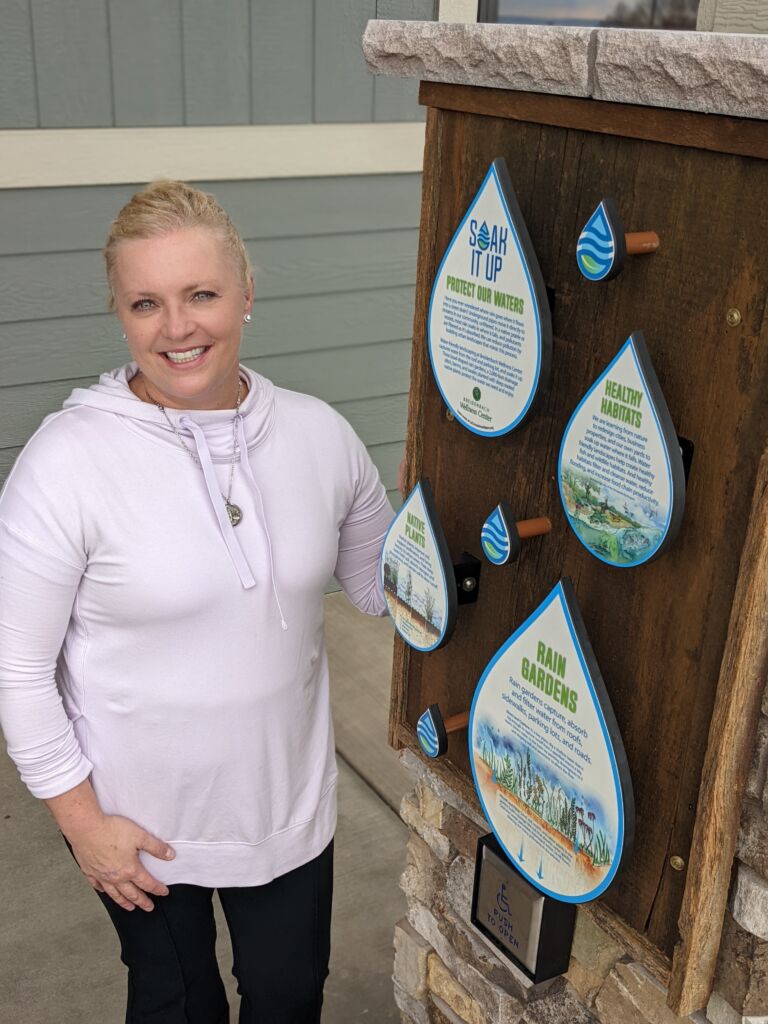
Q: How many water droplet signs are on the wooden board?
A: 7